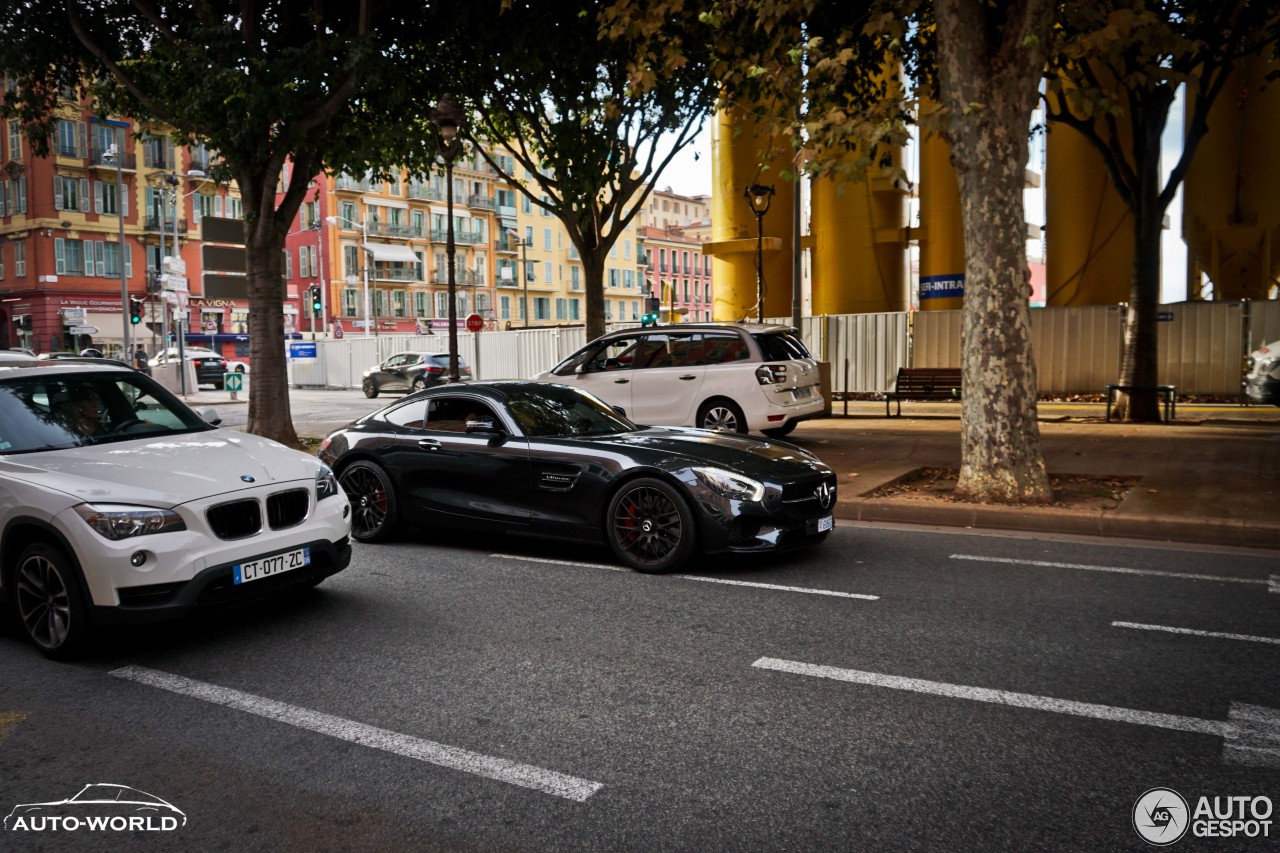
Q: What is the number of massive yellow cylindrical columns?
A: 5